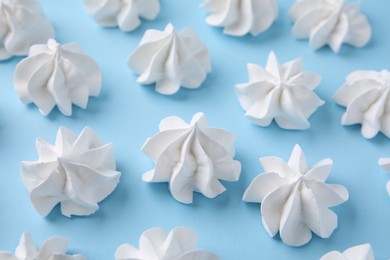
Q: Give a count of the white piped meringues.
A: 15